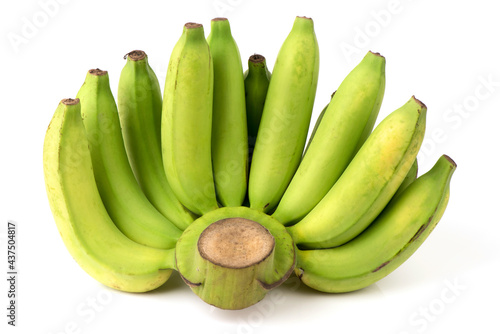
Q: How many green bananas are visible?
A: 12